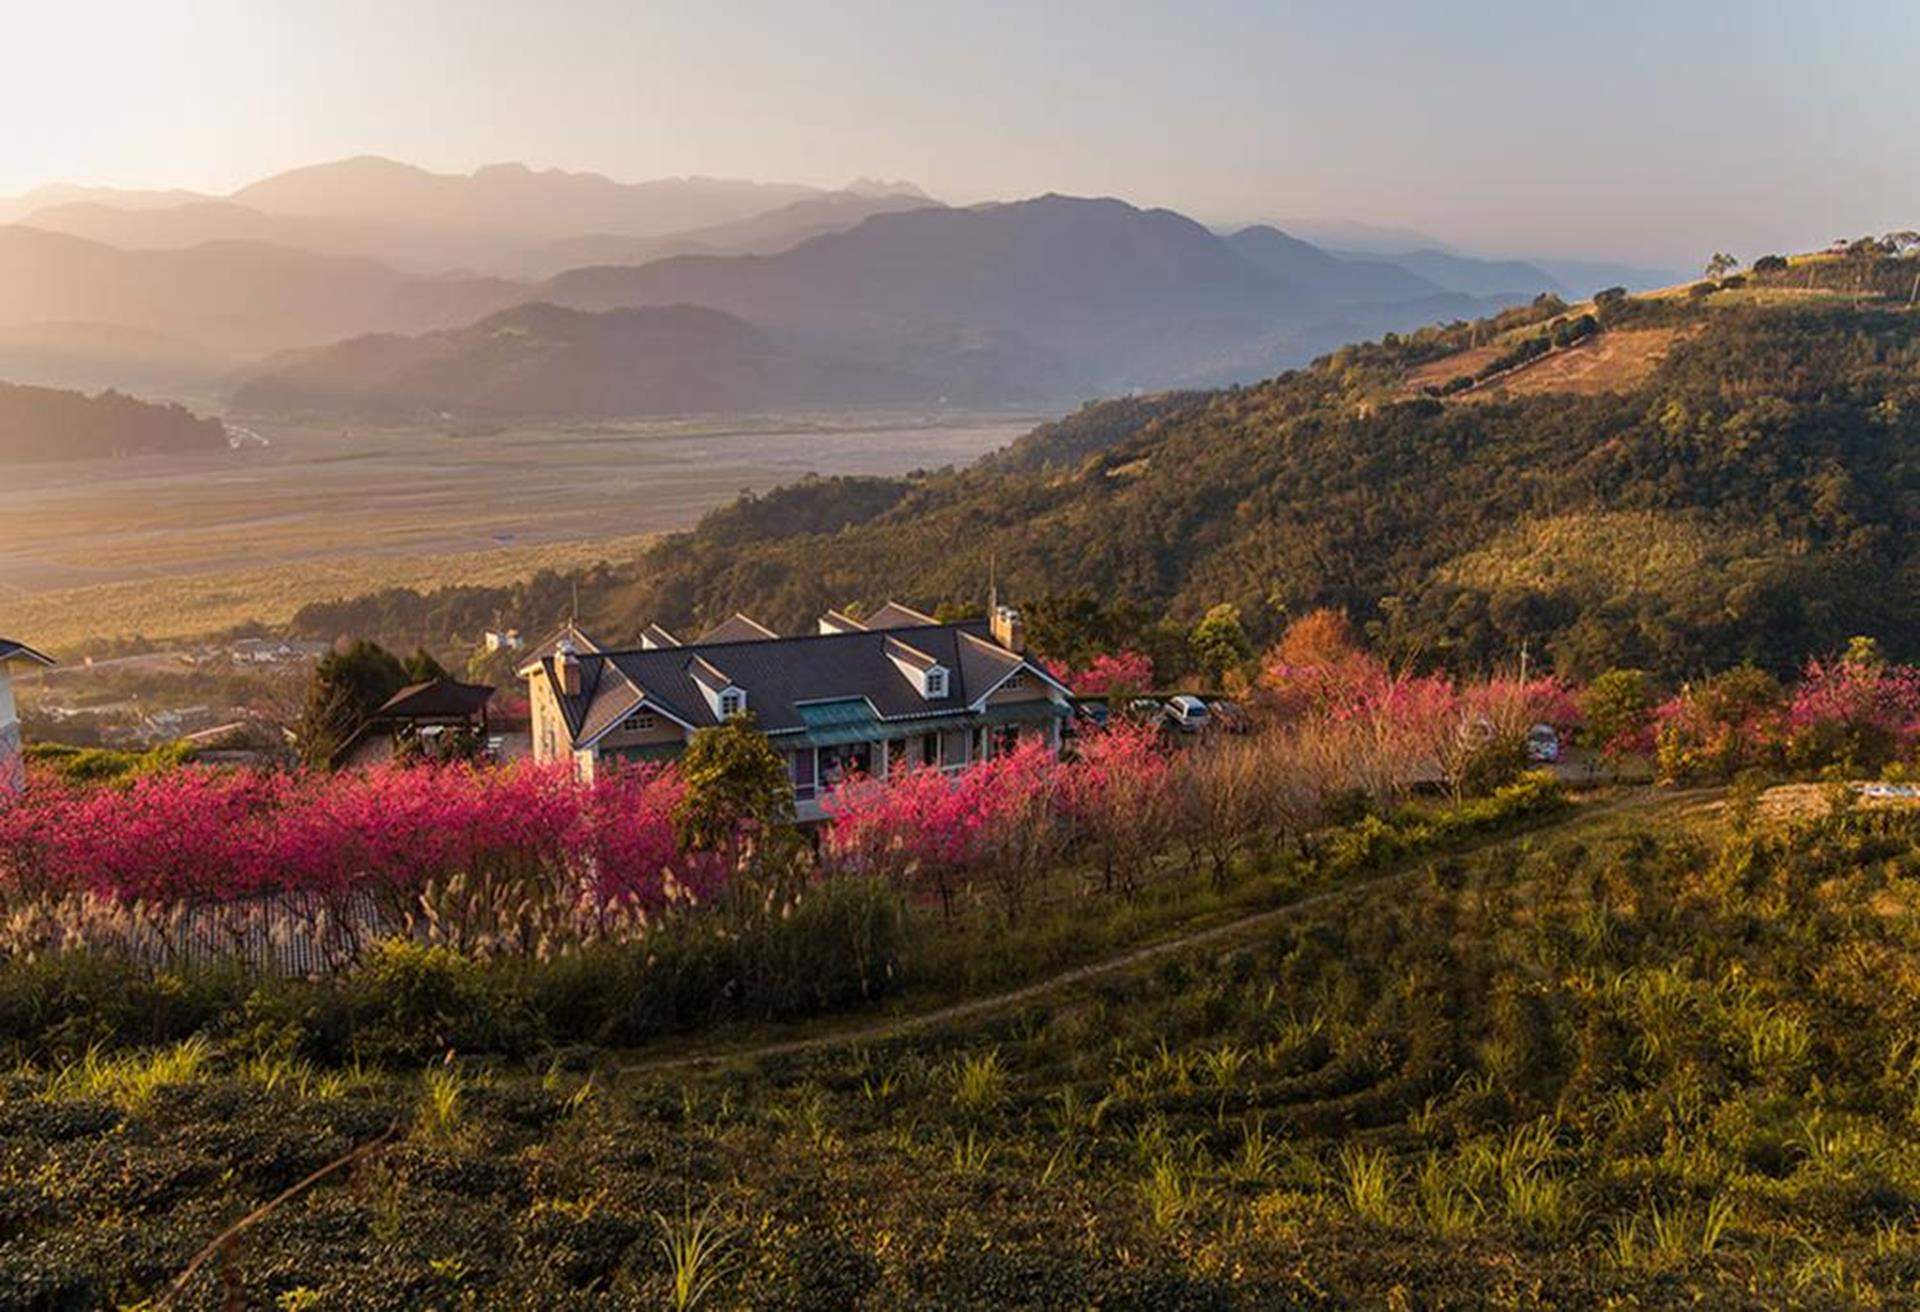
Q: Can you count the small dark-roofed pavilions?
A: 1